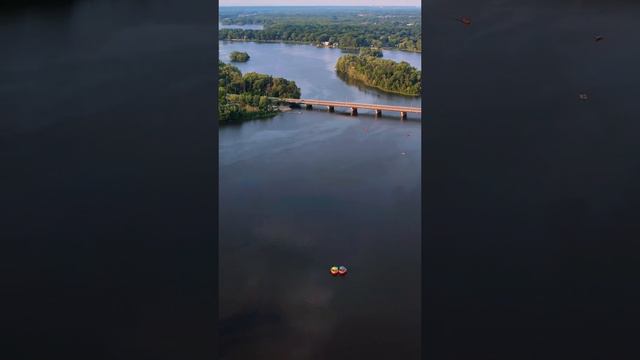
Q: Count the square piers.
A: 5